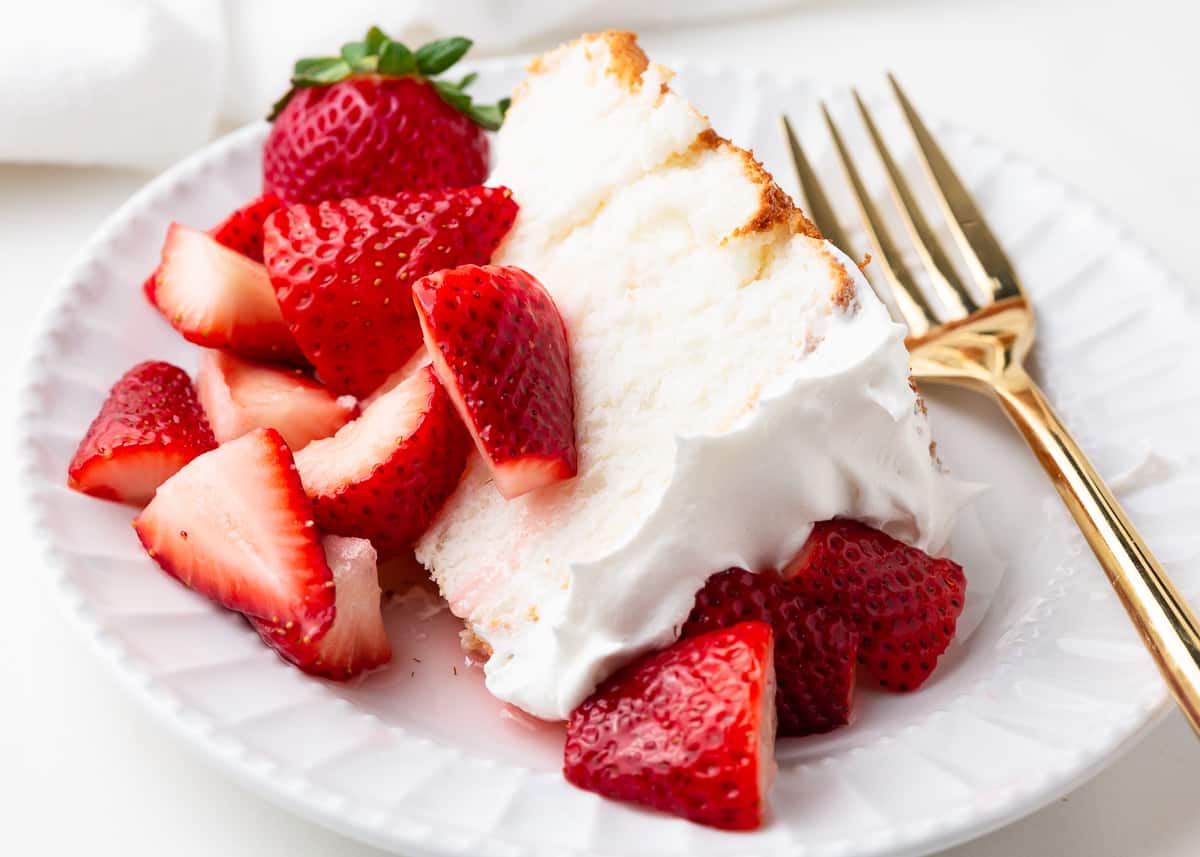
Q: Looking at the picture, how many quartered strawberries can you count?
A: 12